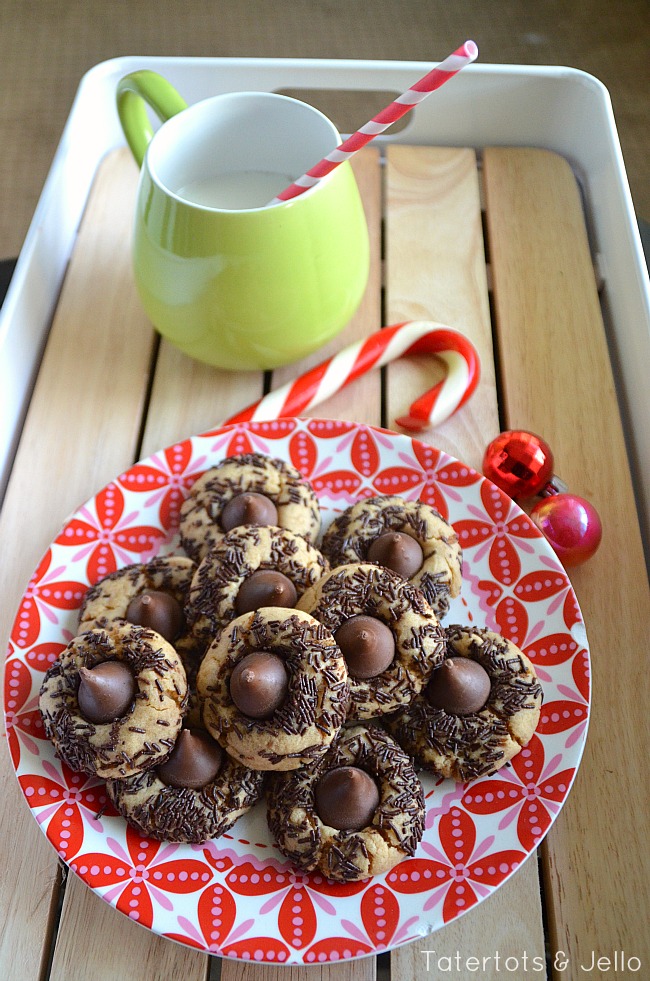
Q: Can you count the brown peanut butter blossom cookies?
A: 10